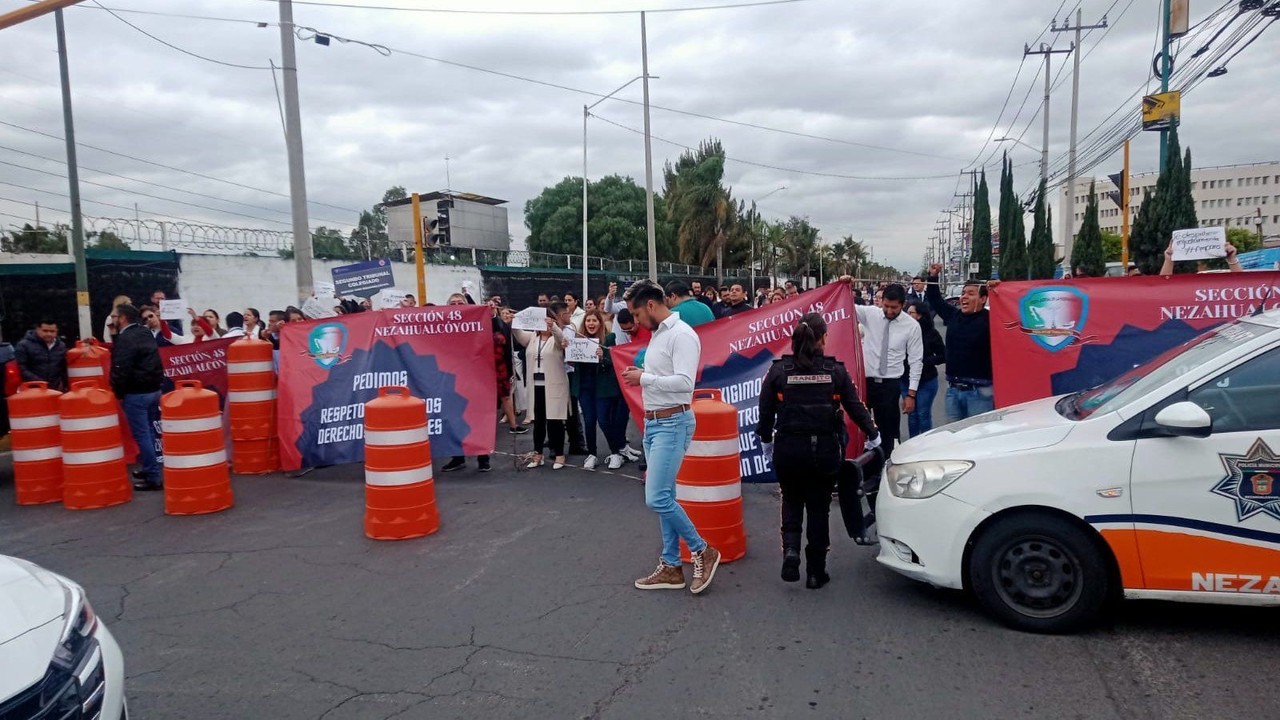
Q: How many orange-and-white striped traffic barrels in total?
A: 7